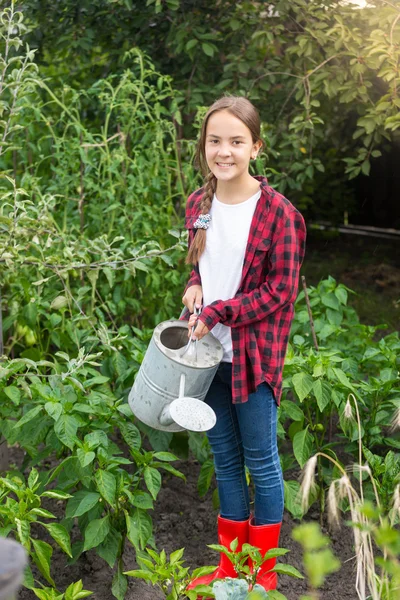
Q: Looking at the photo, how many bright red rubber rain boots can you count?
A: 2